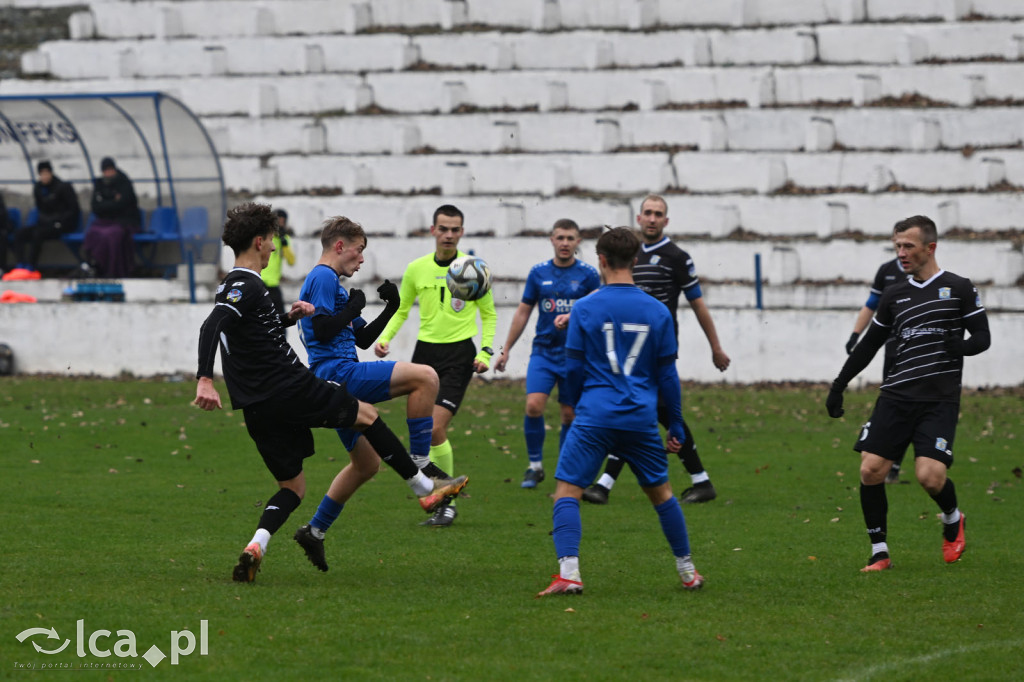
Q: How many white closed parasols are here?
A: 0